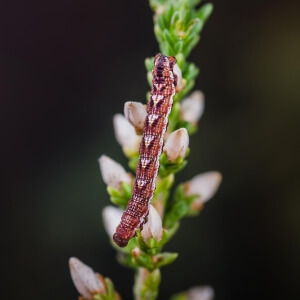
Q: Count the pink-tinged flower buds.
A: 11